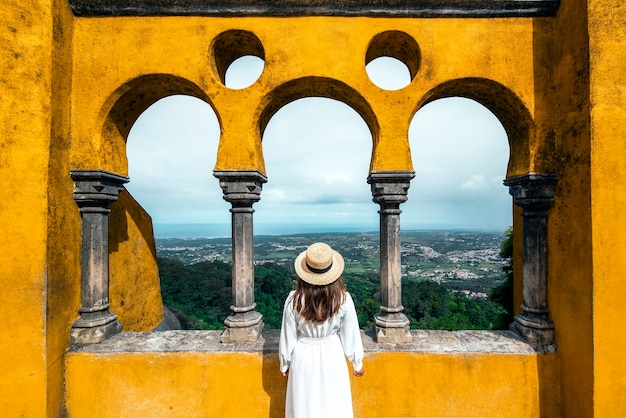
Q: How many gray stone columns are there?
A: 4